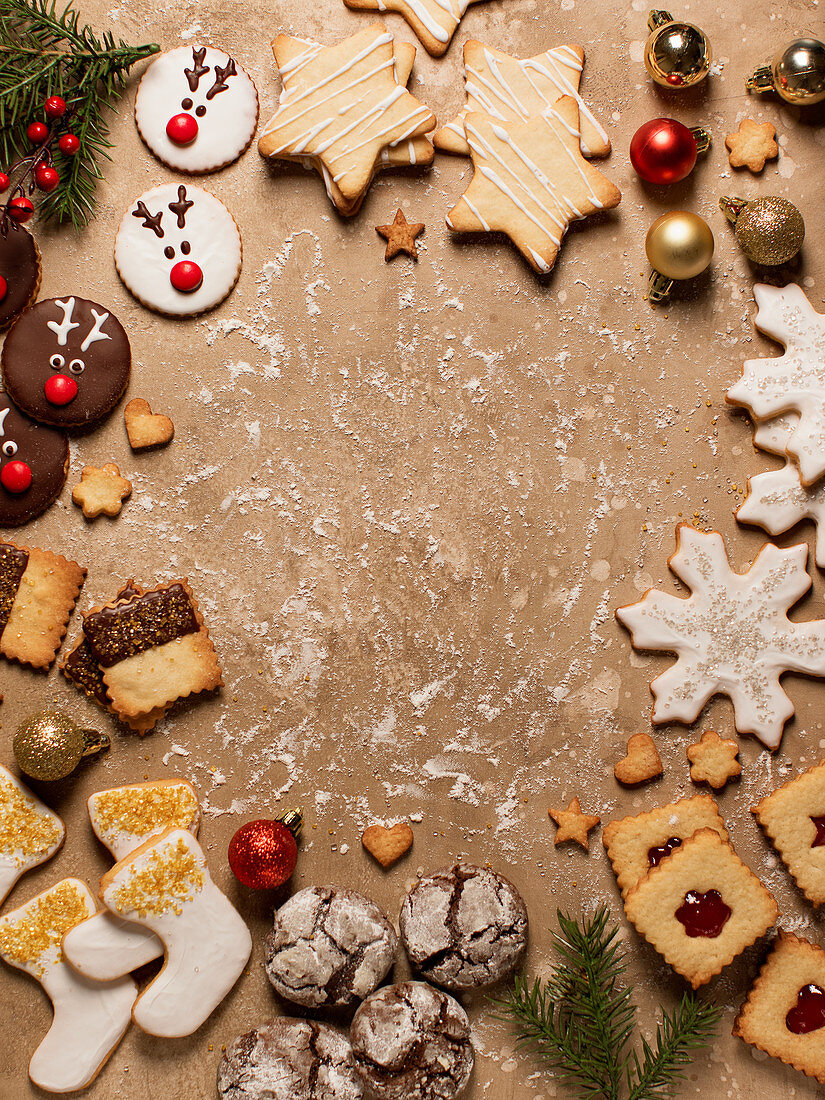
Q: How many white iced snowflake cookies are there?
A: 3